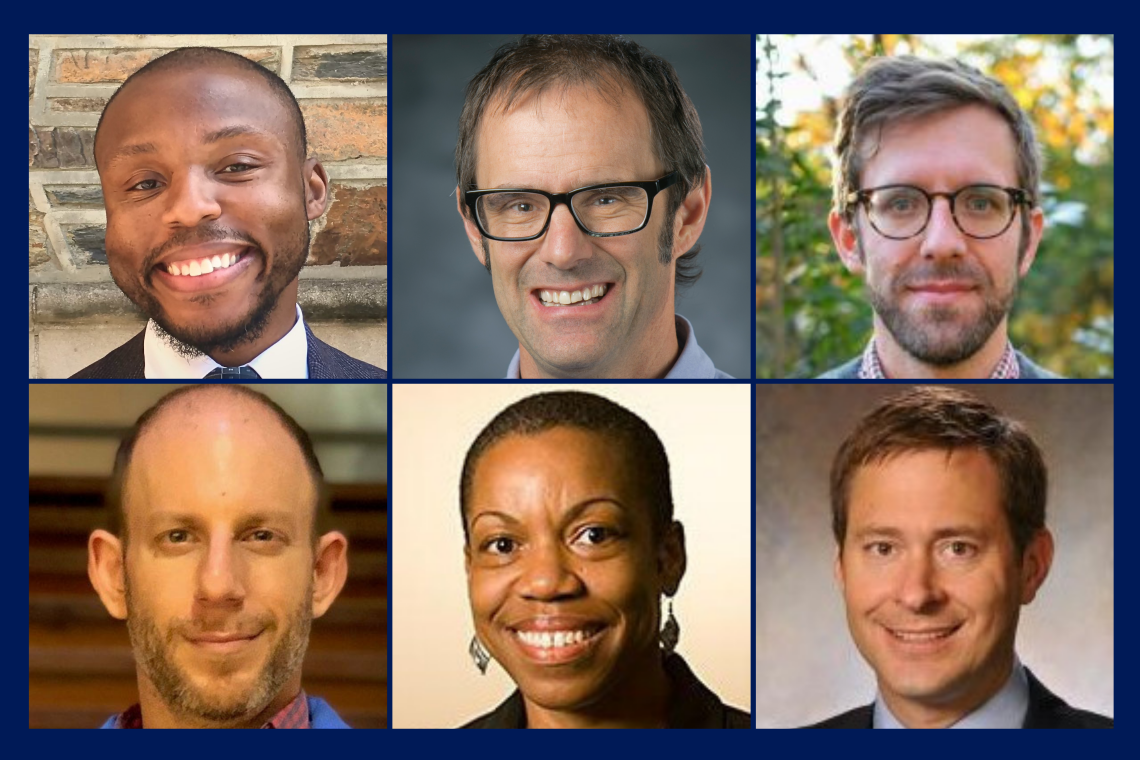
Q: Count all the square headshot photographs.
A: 6